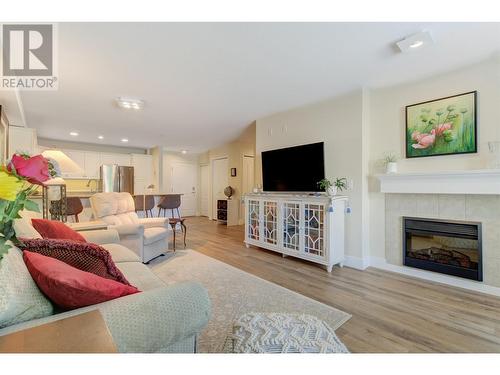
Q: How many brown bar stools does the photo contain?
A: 3